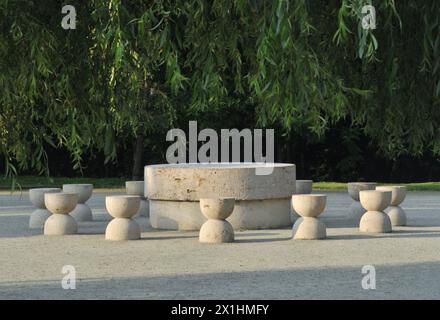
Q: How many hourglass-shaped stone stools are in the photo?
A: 11